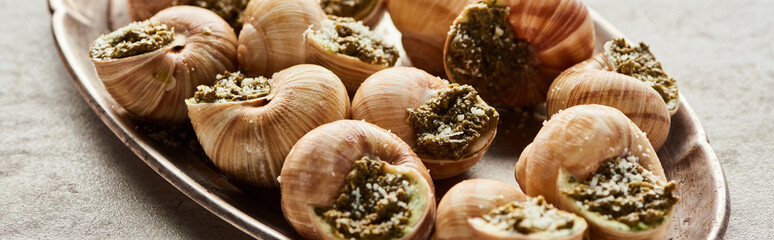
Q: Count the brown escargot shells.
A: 12